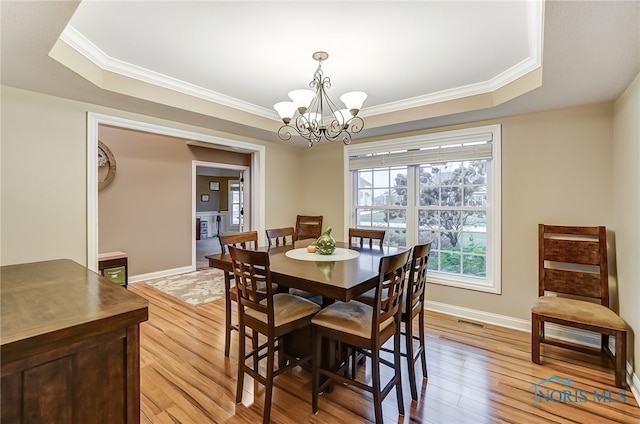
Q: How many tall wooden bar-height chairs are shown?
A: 6